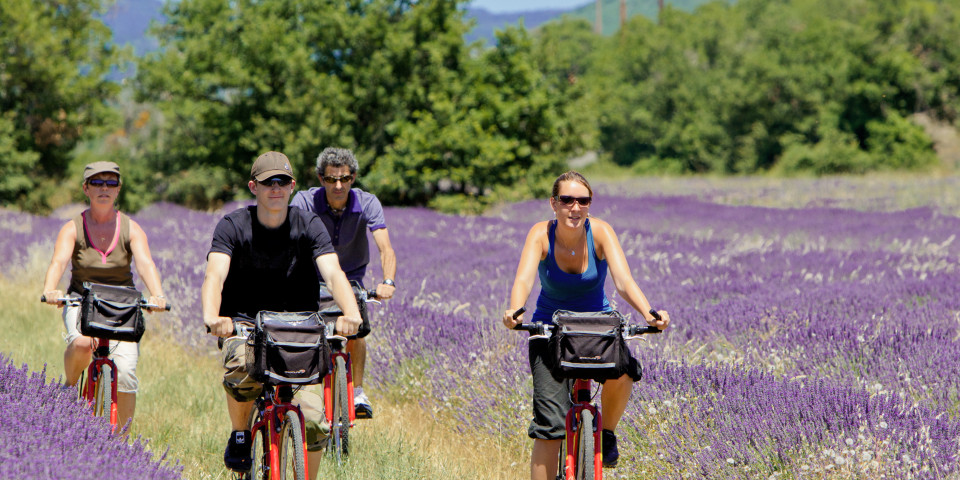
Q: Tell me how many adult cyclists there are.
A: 4